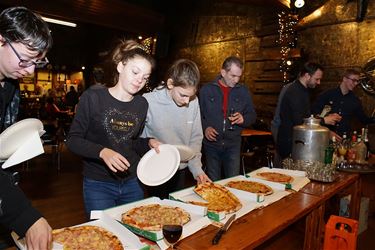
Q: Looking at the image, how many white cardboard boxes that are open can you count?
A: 5